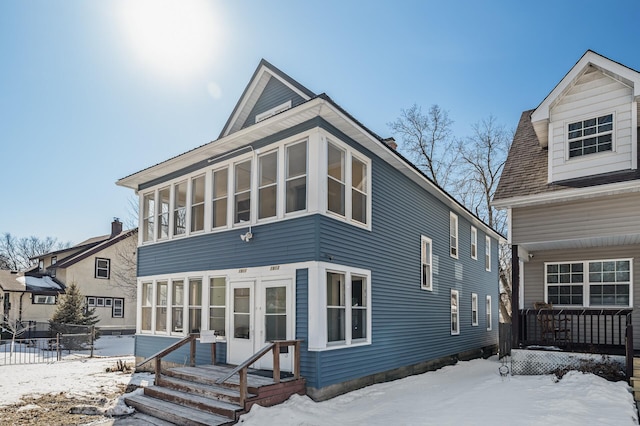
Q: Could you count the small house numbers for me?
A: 2